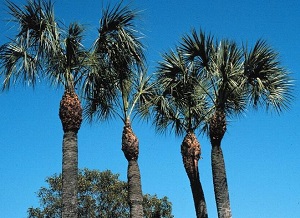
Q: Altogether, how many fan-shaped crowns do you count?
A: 4